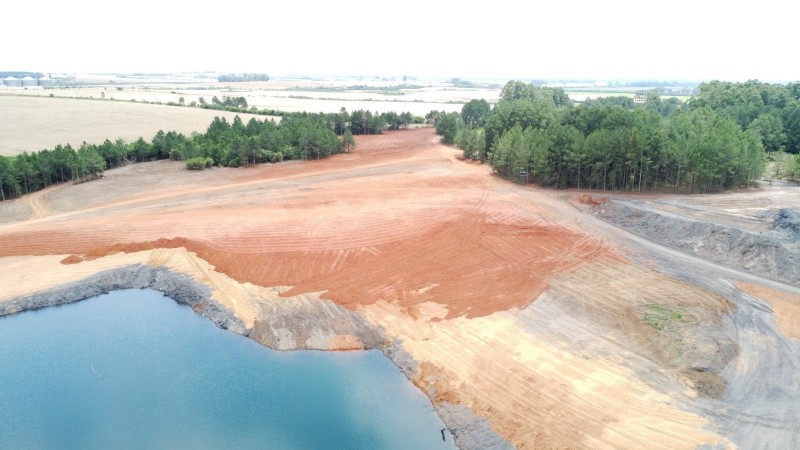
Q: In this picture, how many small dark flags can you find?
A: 0